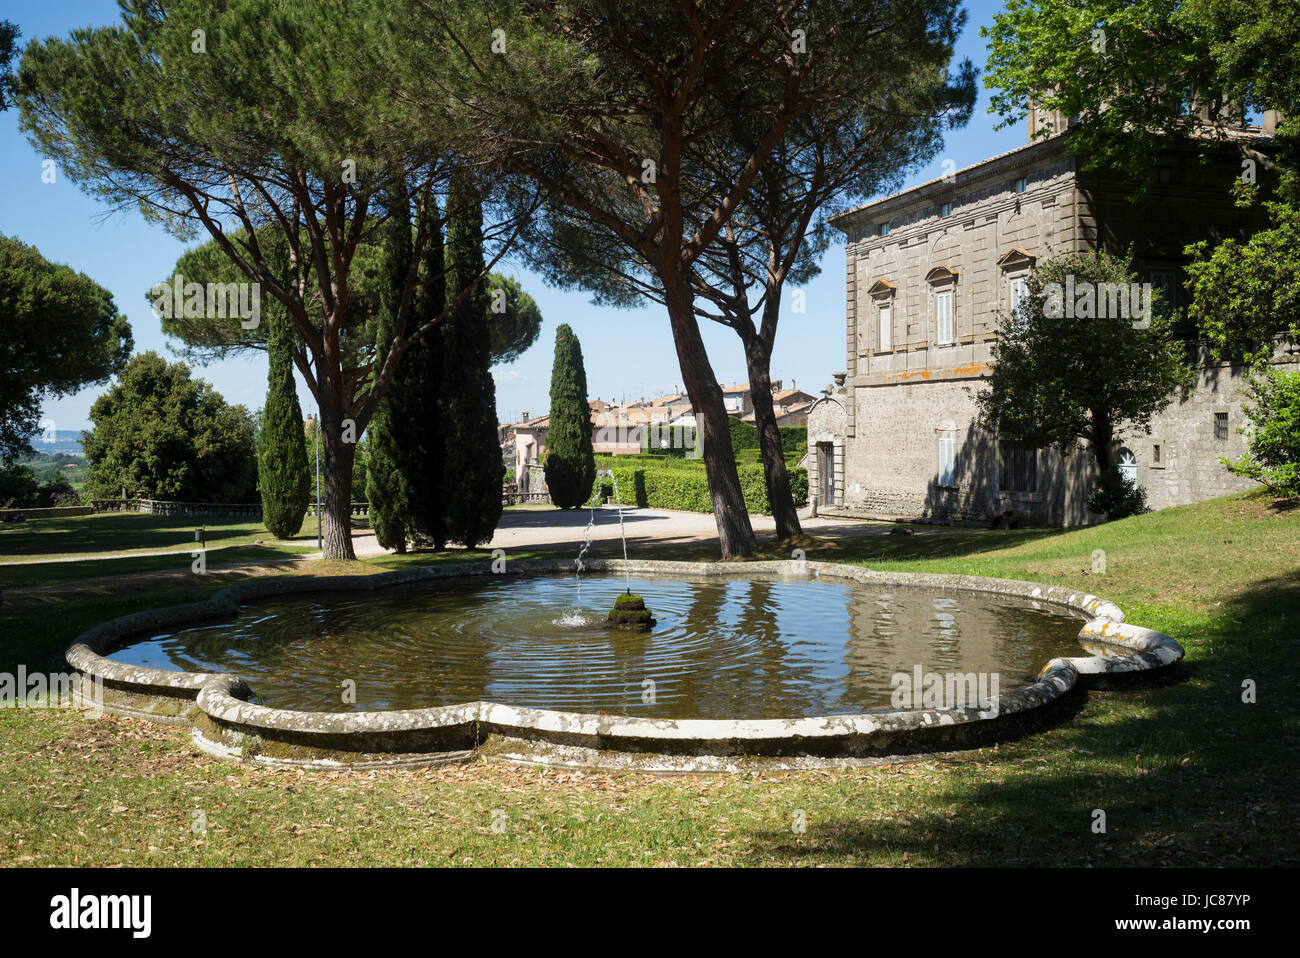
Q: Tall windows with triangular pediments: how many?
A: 2